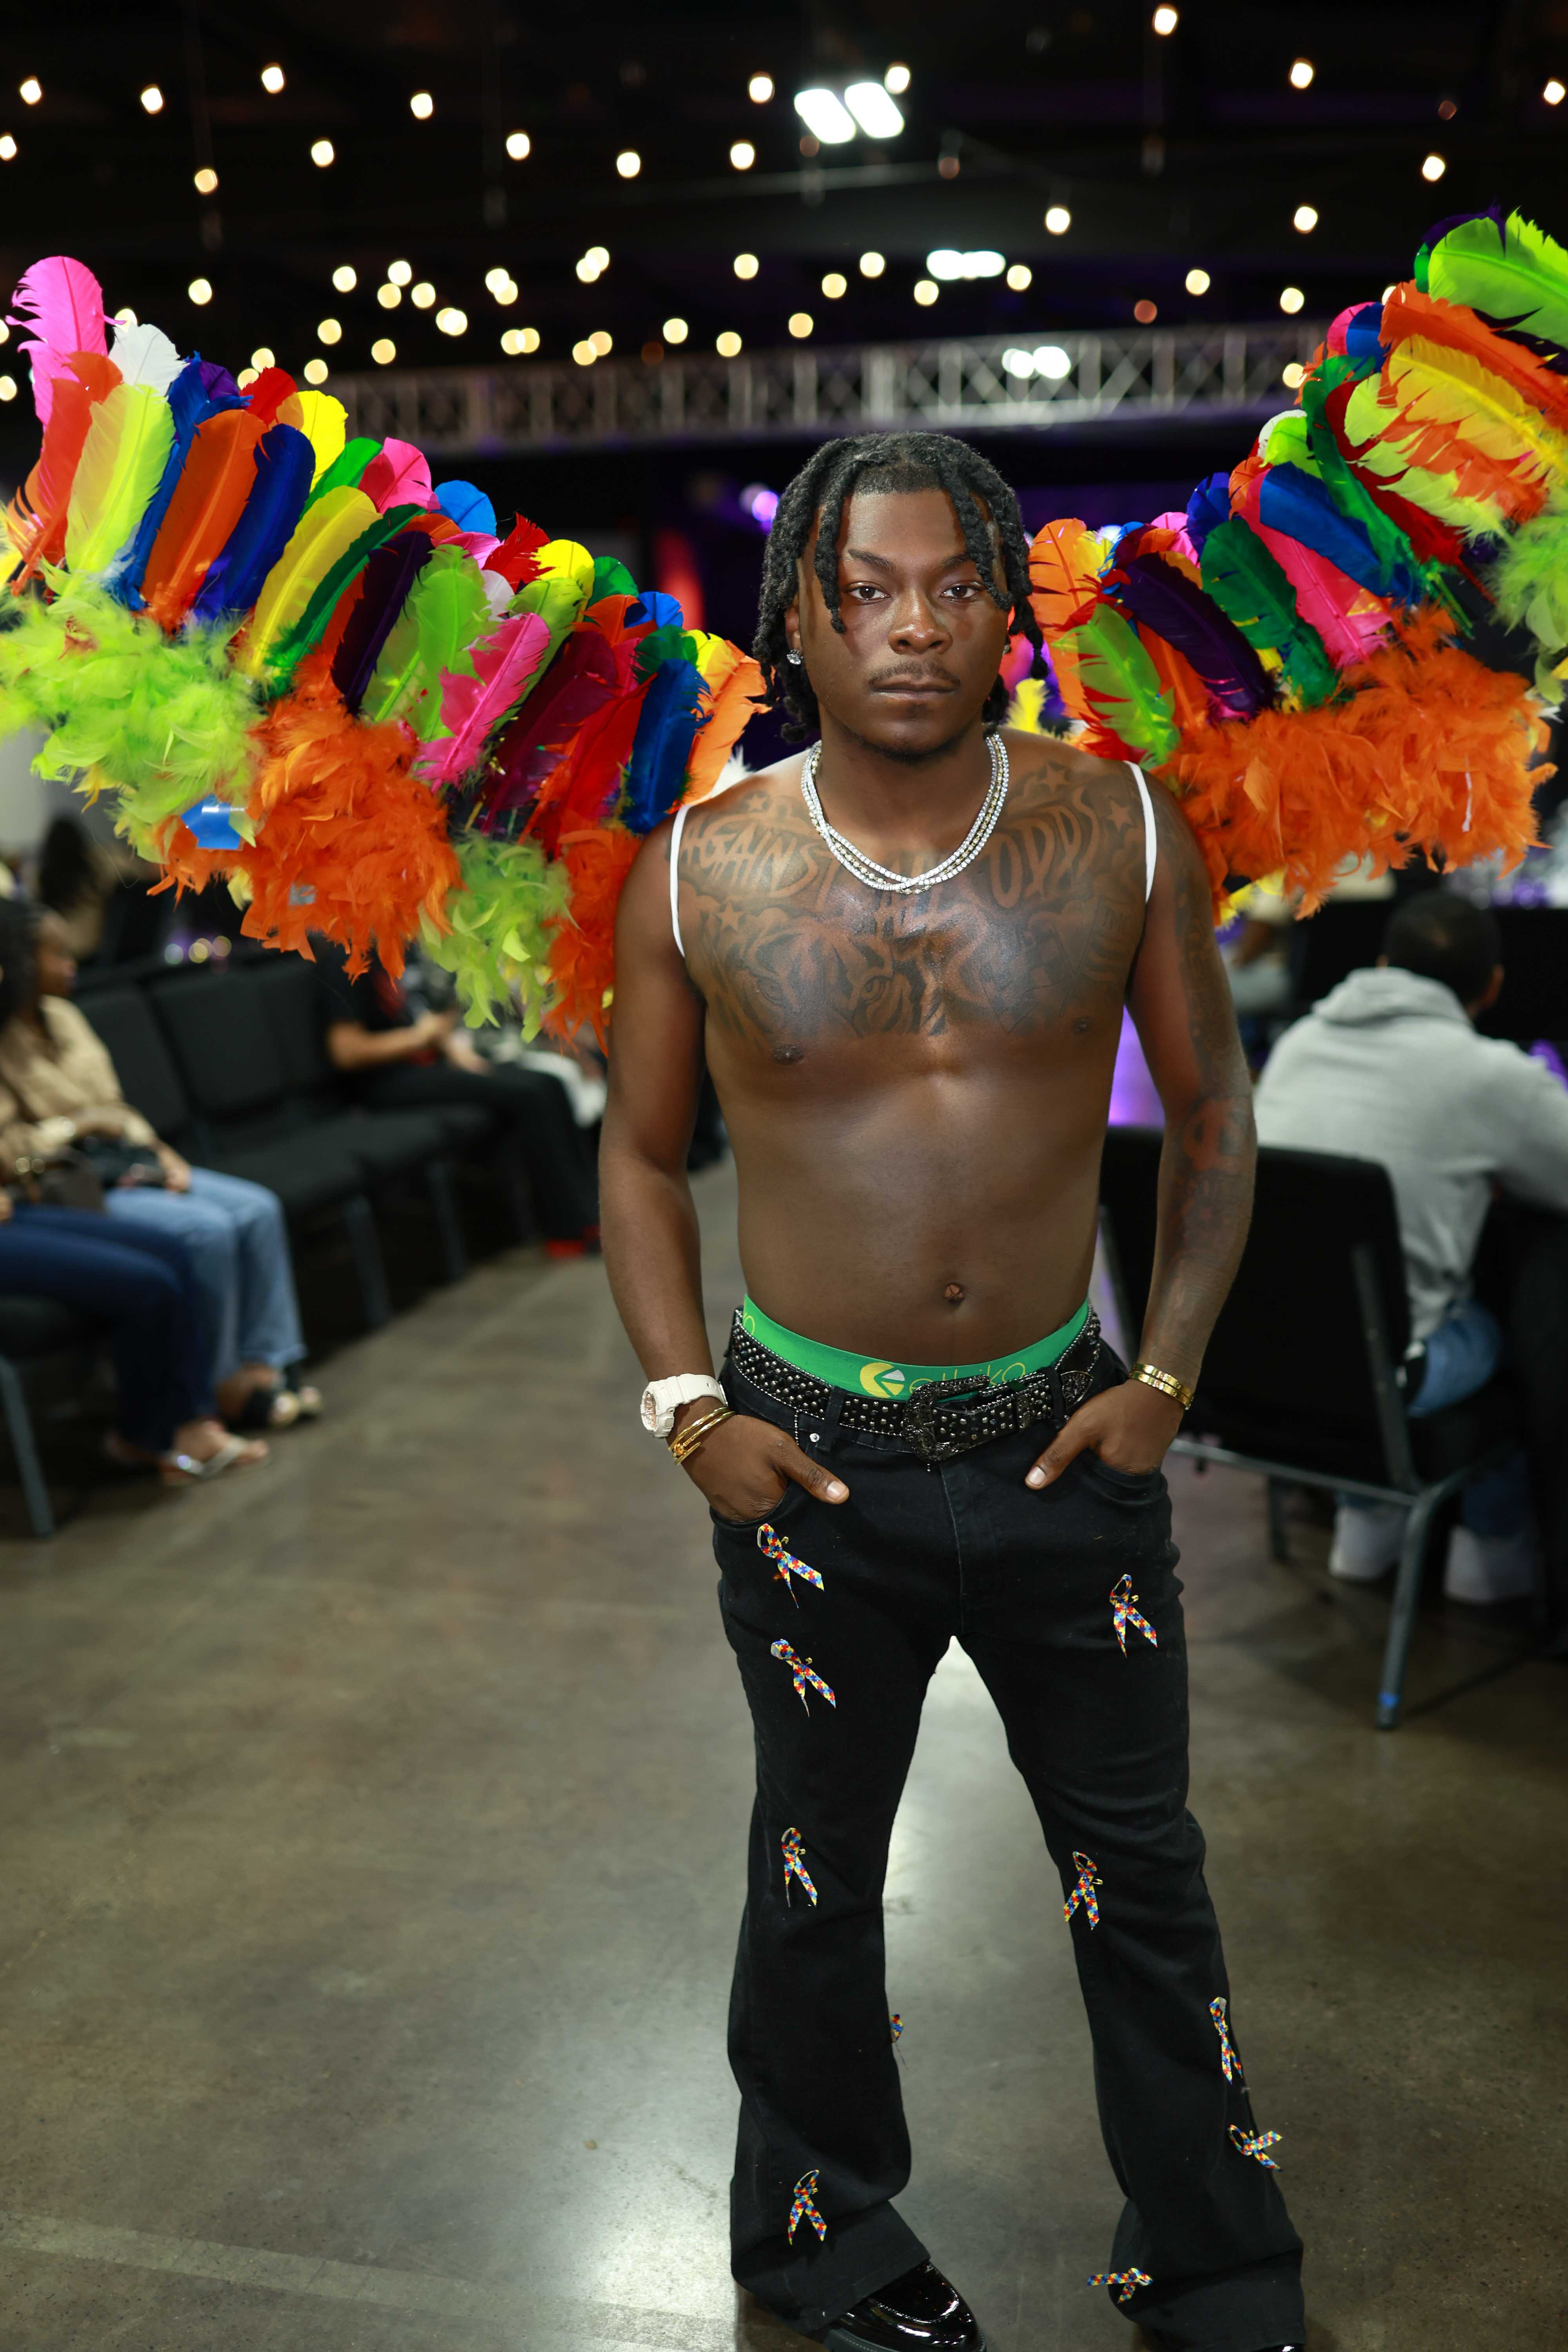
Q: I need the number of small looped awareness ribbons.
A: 10